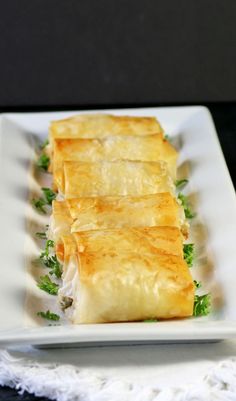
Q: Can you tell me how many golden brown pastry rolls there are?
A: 5